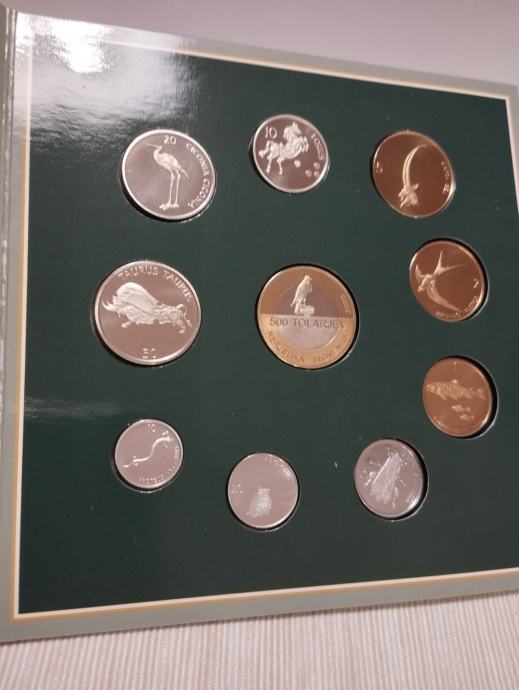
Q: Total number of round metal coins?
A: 10